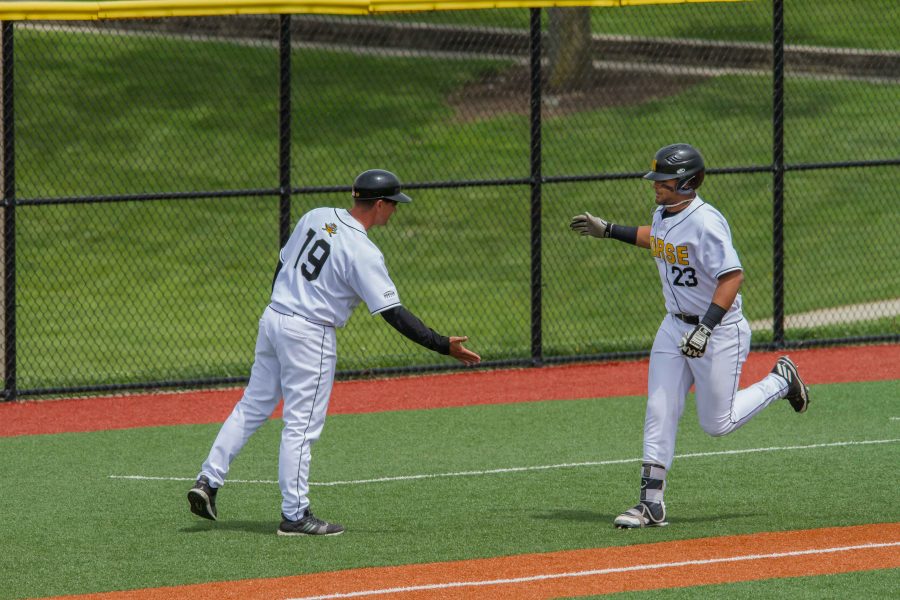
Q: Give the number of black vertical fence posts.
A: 4